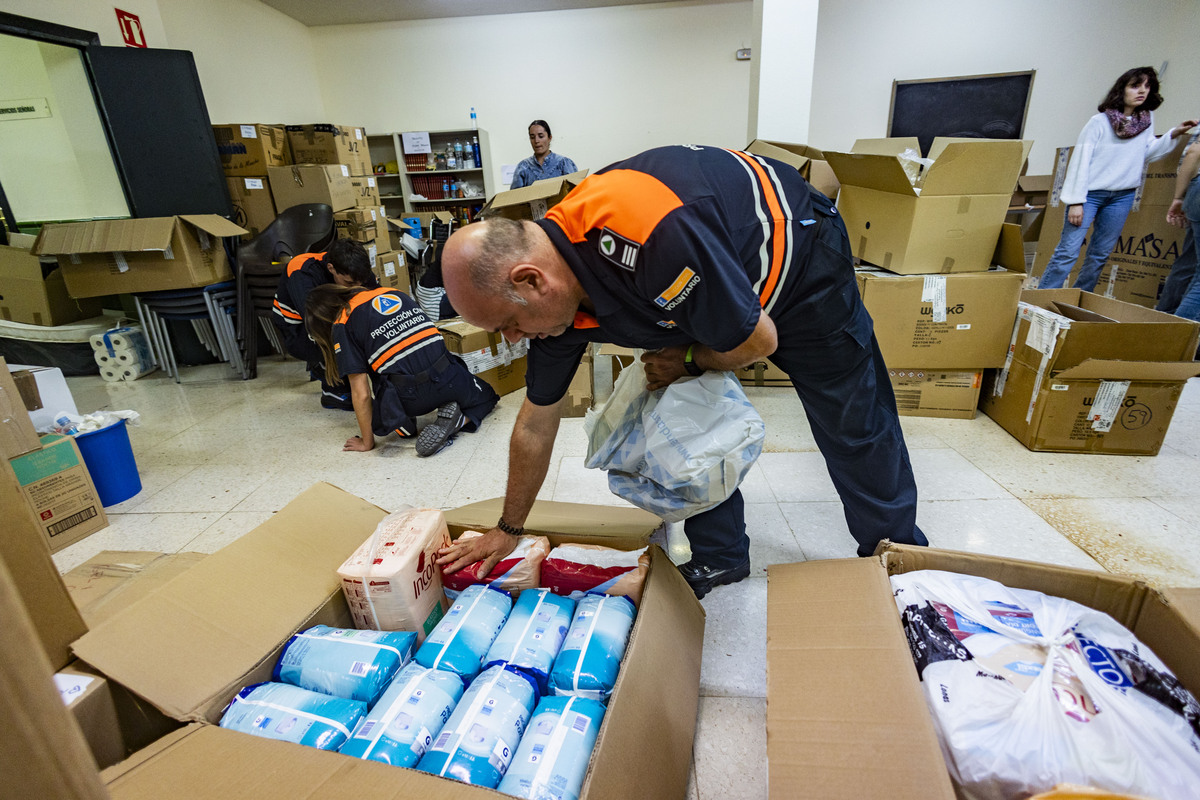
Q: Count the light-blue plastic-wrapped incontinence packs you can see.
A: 8